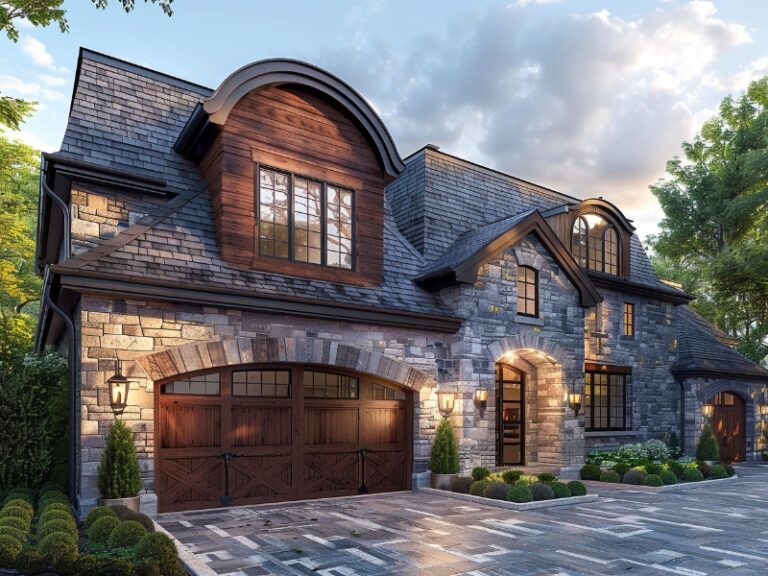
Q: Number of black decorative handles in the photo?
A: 2